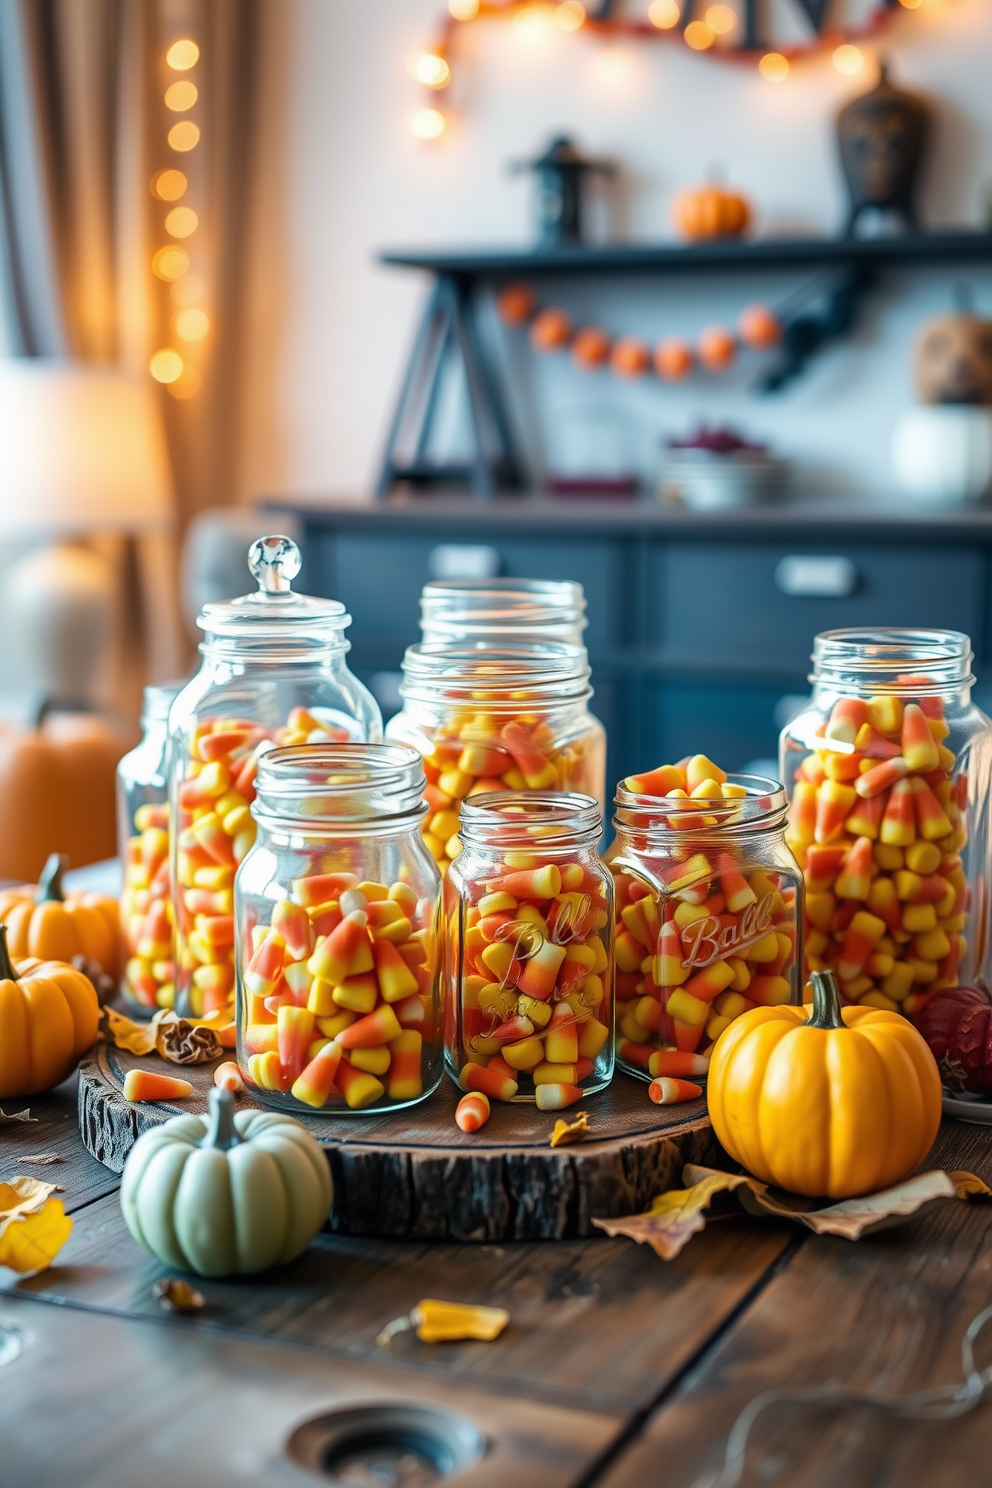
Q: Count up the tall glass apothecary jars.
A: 1